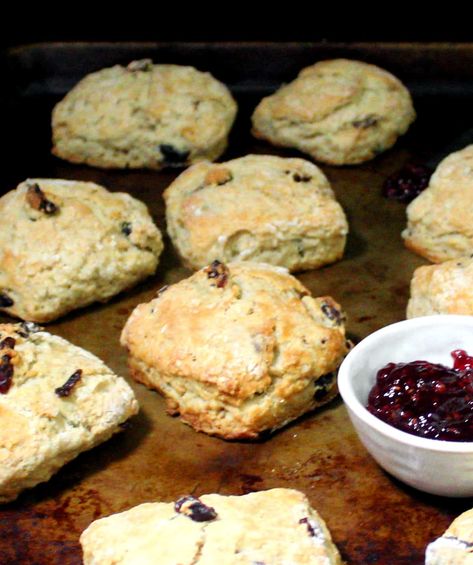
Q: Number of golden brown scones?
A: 10